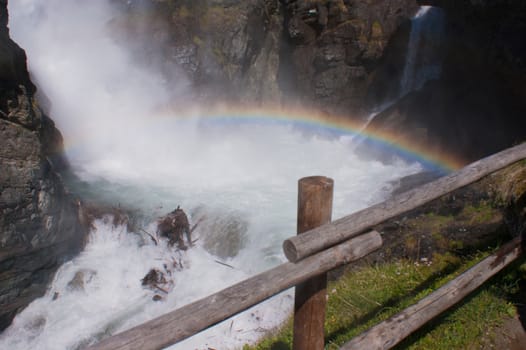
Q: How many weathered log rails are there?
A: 3